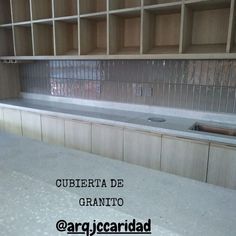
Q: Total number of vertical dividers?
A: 8